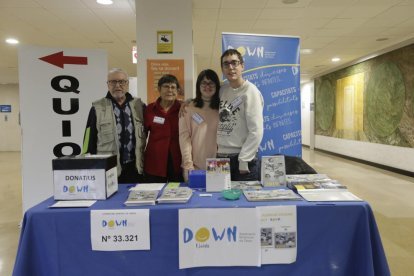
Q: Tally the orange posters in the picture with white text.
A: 1